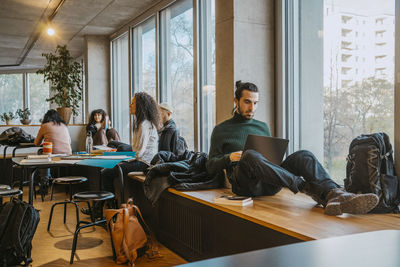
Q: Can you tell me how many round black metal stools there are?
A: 4